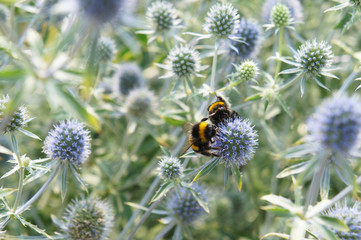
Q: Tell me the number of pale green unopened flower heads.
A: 2